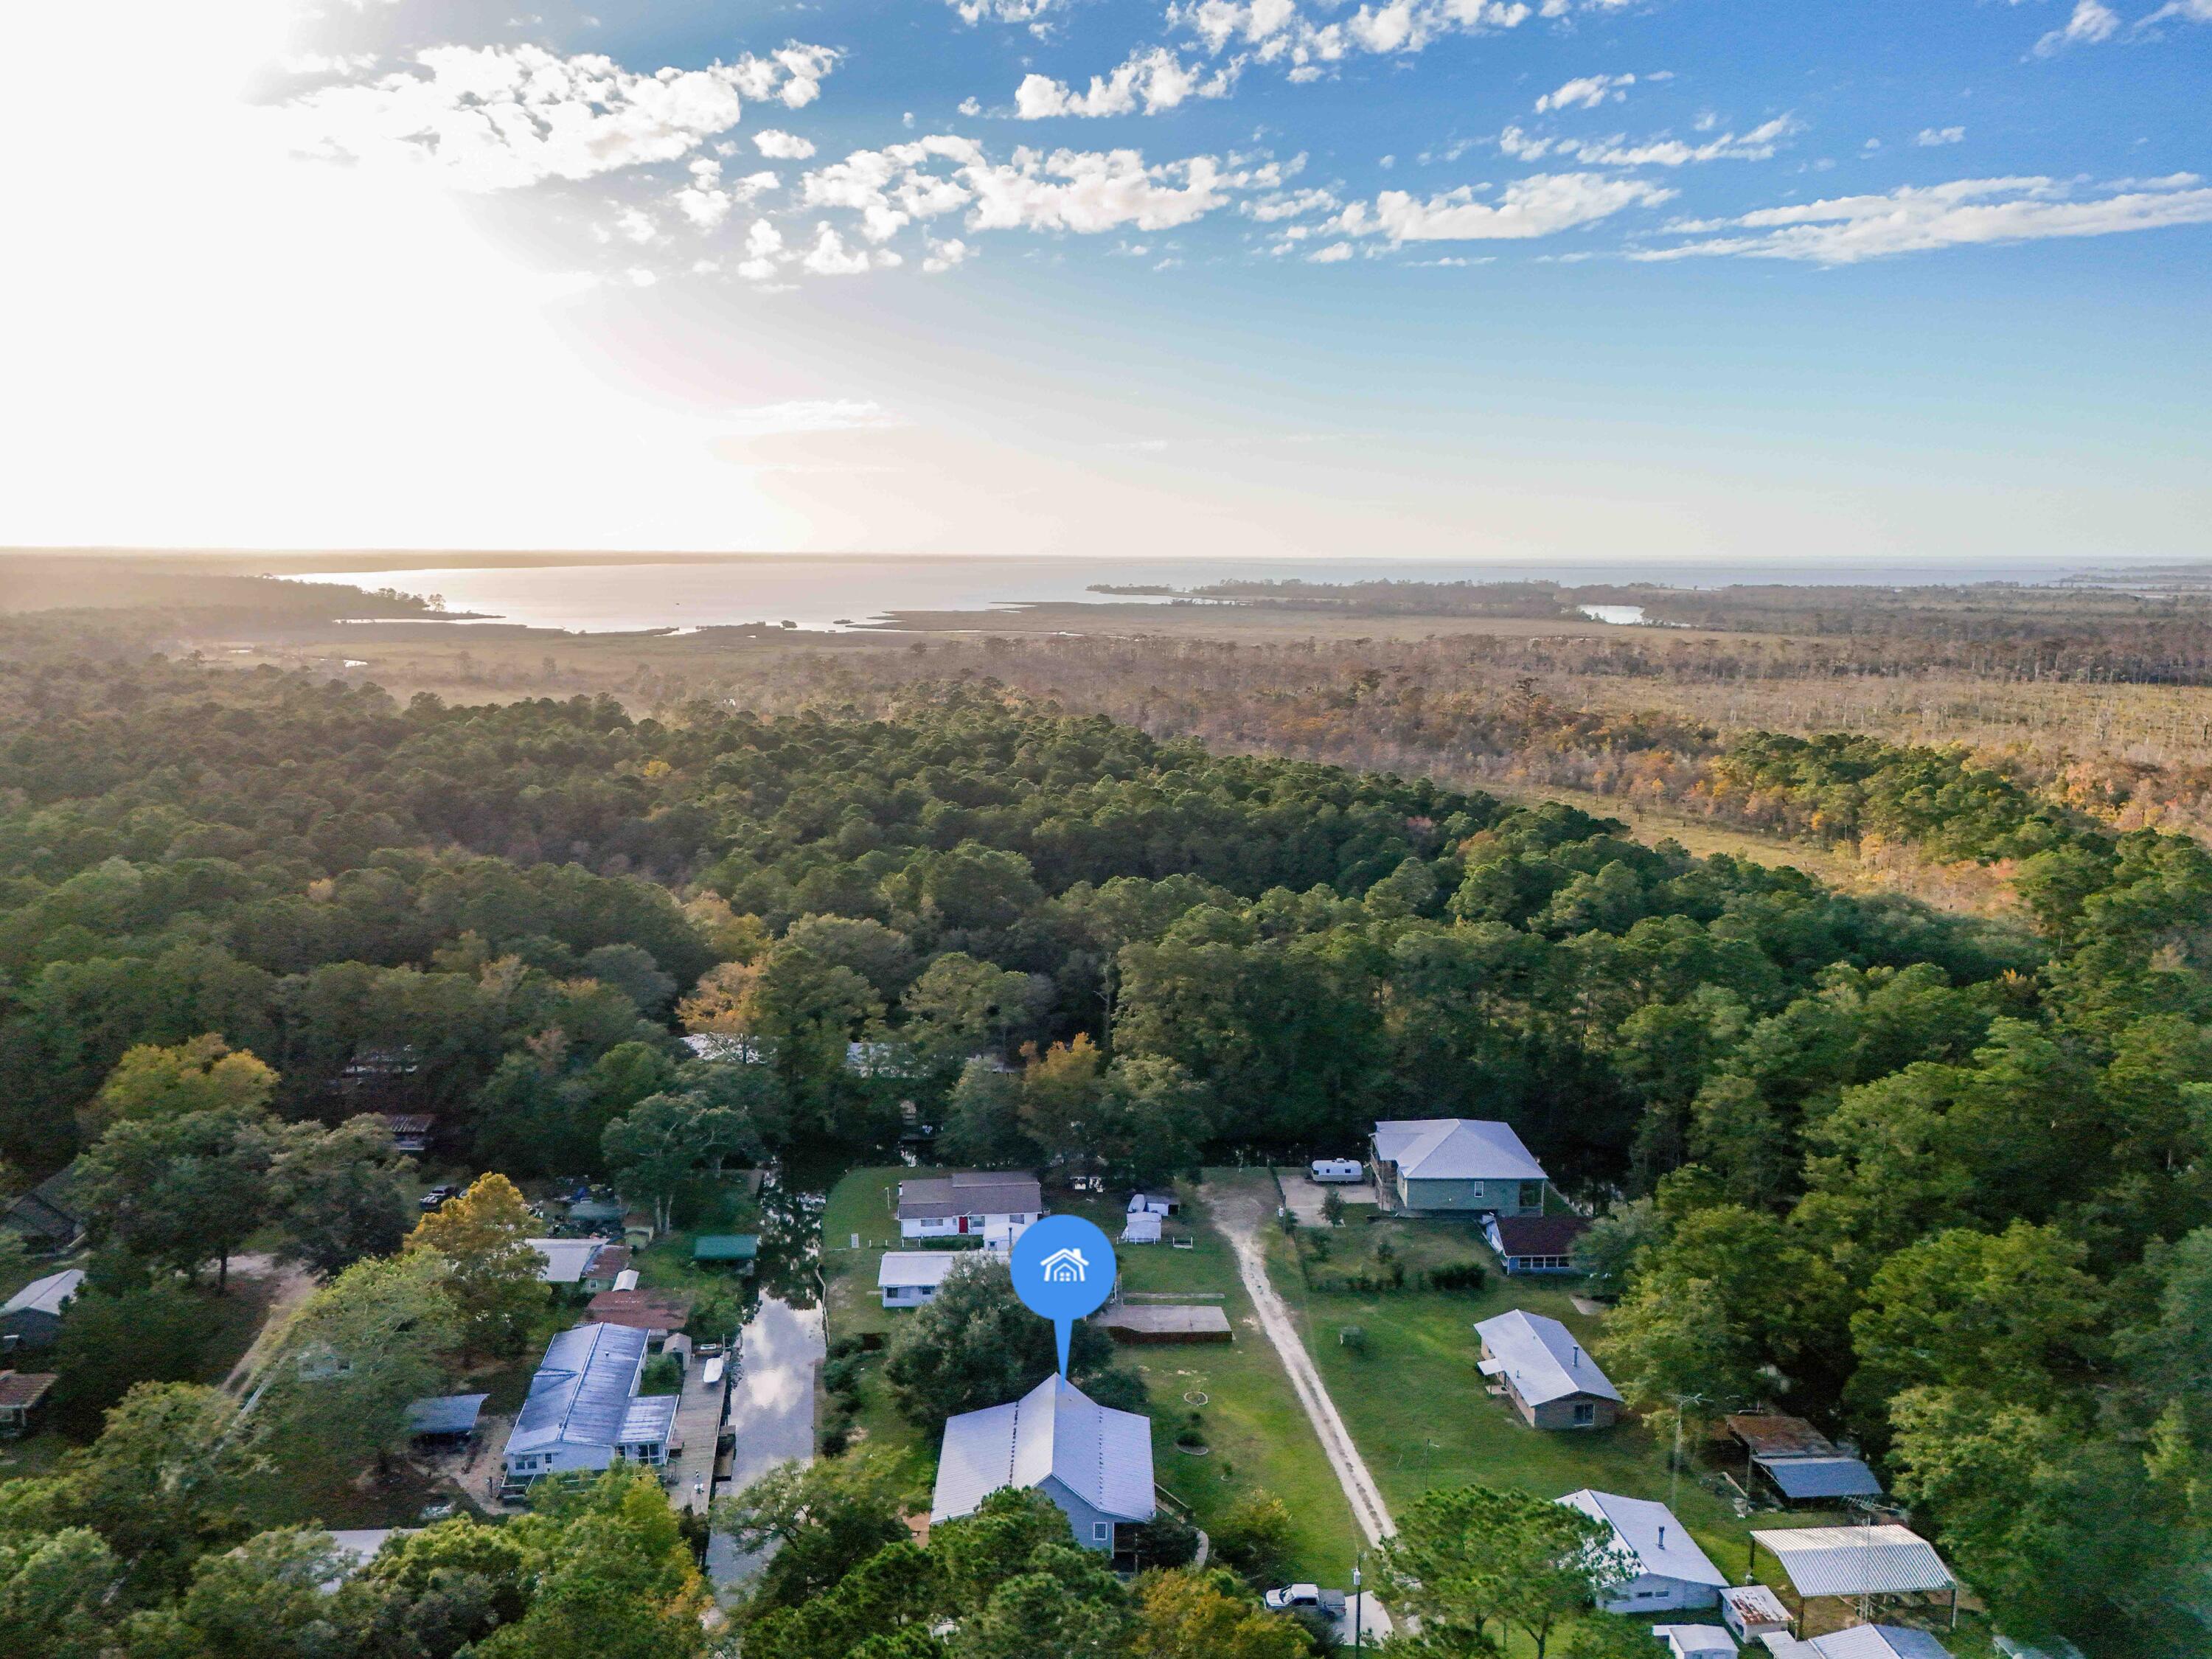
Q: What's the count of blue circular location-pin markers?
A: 1